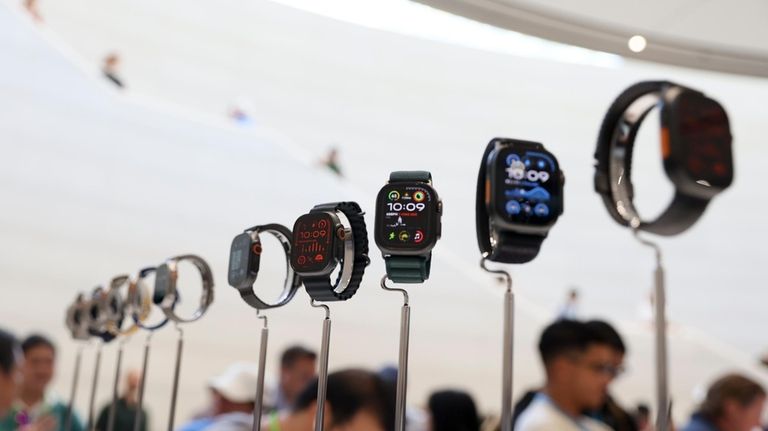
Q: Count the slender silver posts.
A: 10